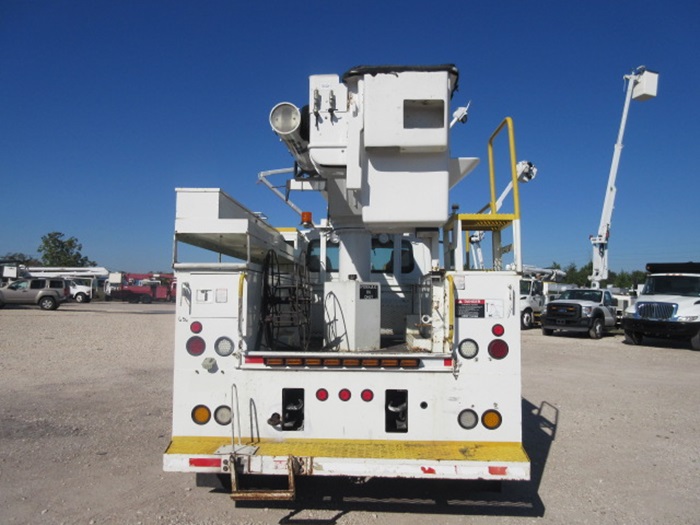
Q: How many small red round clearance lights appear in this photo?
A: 5